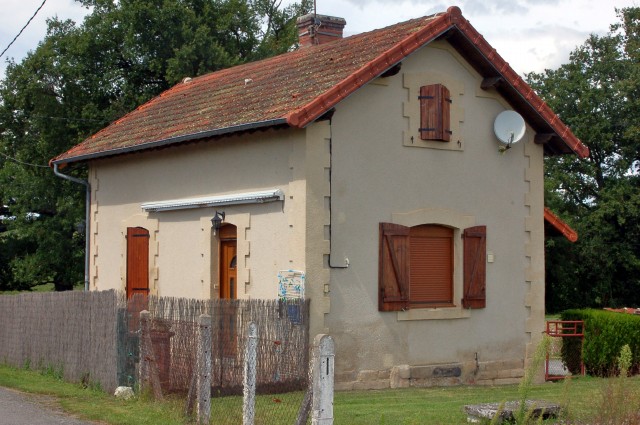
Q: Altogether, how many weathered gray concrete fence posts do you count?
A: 4